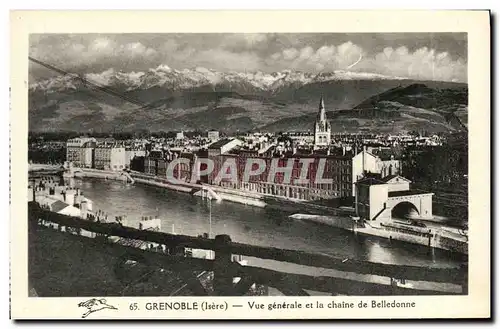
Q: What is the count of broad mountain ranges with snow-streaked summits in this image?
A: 1